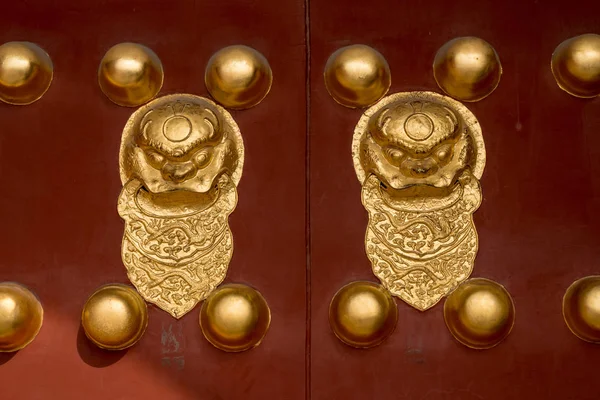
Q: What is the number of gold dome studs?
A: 12